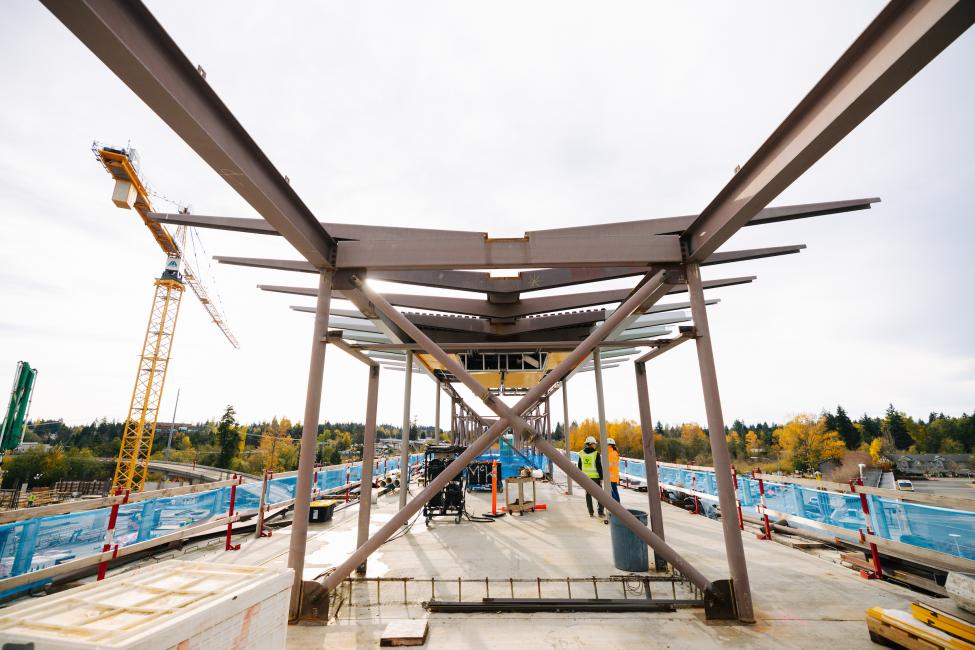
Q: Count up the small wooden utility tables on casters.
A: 1